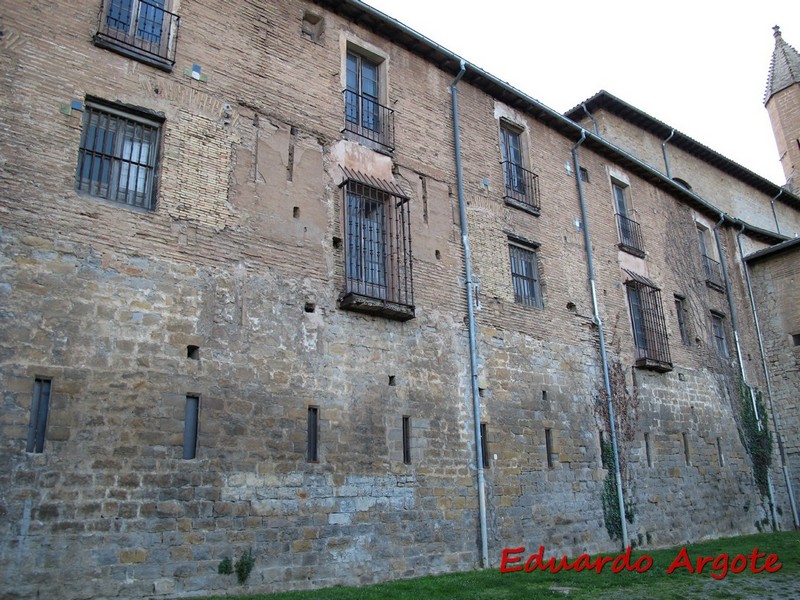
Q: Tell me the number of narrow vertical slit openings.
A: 10